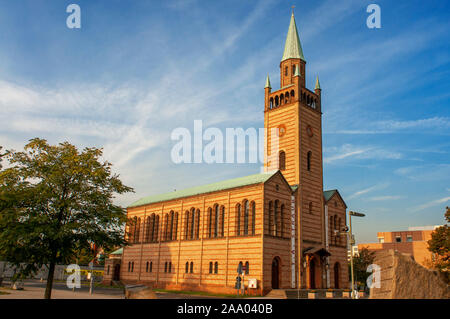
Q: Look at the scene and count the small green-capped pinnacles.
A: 3